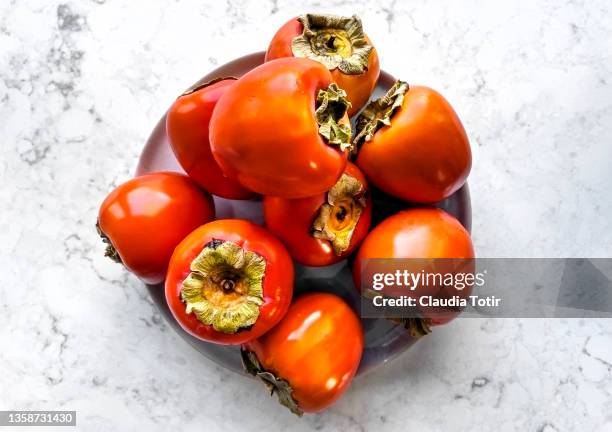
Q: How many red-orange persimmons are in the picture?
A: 9